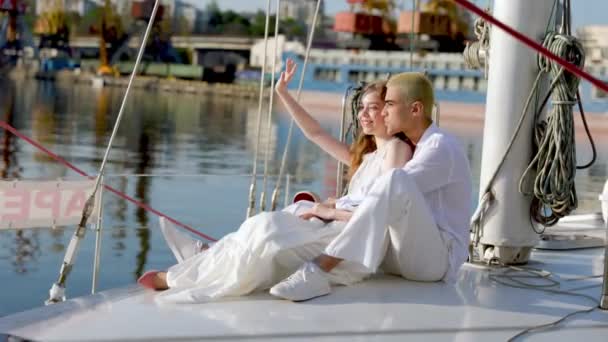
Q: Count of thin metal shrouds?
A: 4